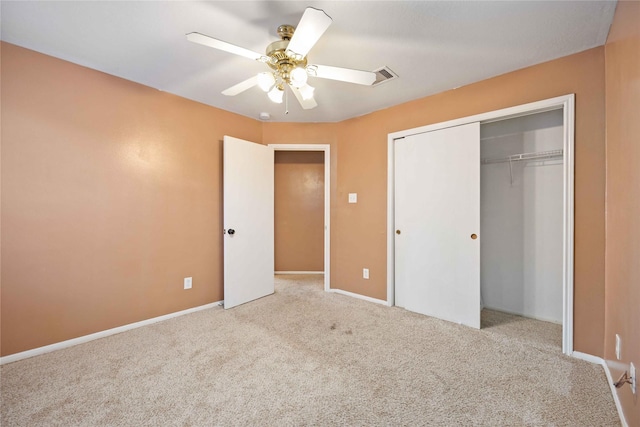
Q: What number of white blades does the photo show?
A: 5